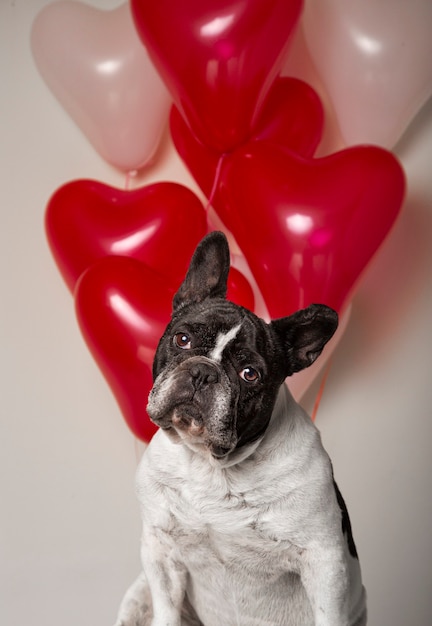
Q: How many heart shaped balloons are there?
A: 8